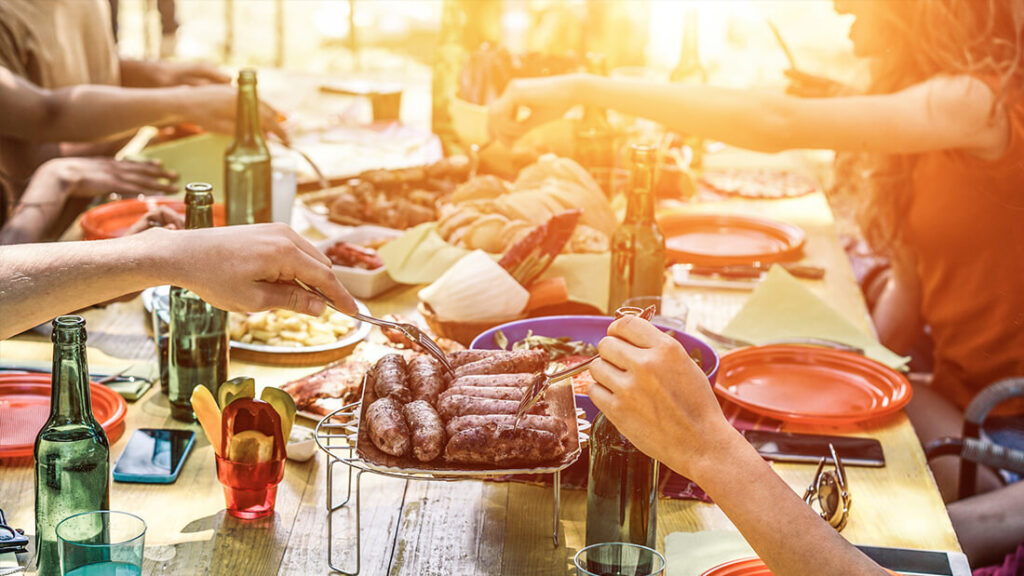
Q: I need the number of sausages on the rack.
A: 11